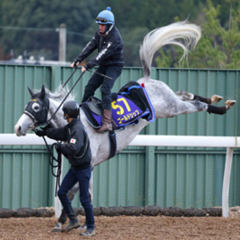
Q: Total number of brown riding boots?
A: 1